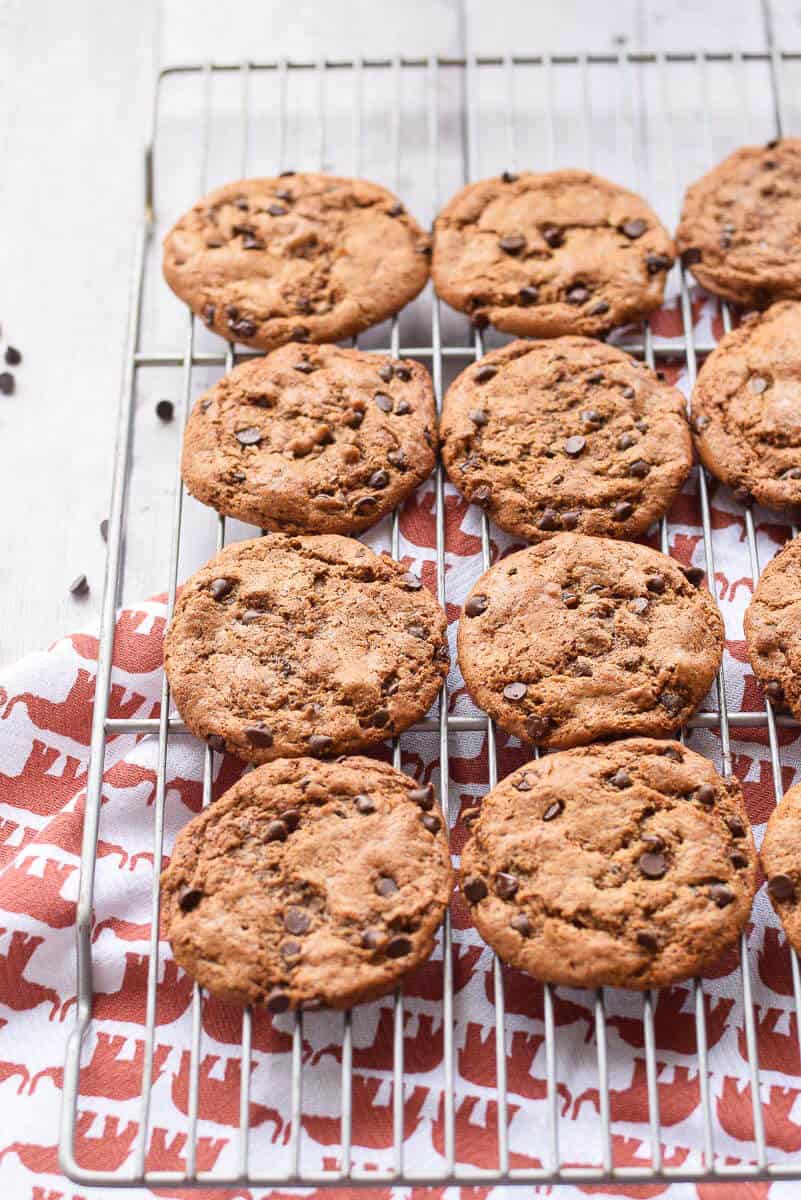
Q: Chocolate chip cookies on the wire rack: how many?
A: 12